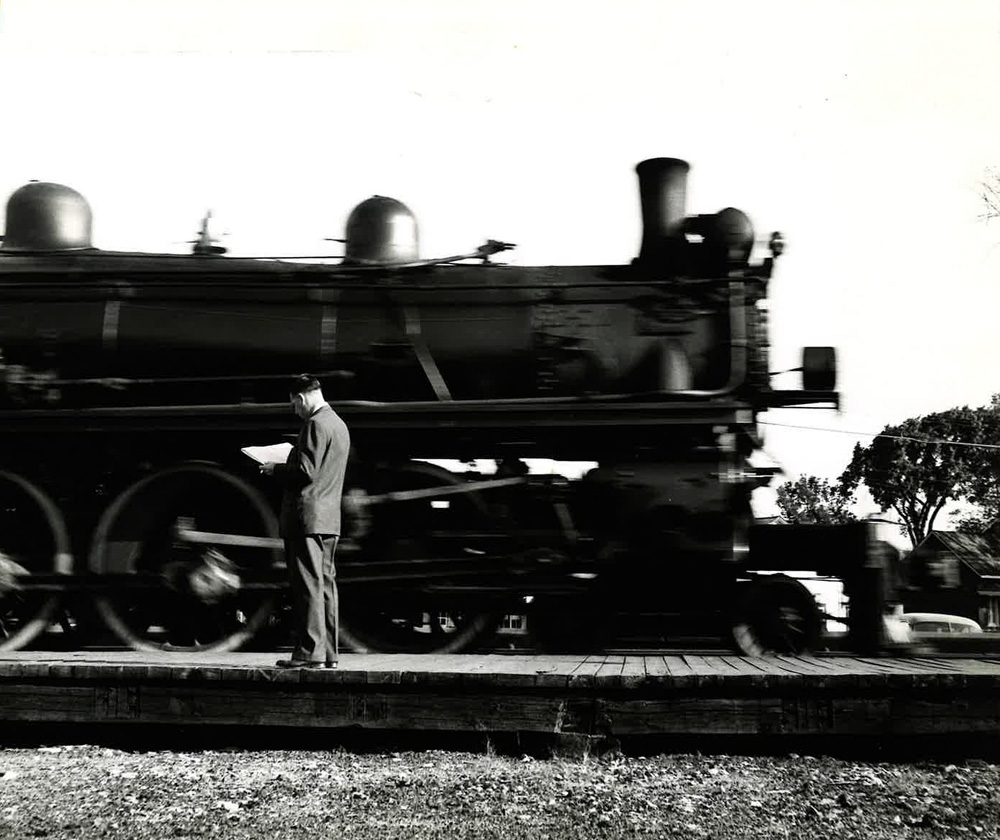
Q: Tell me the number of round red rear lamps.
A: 0